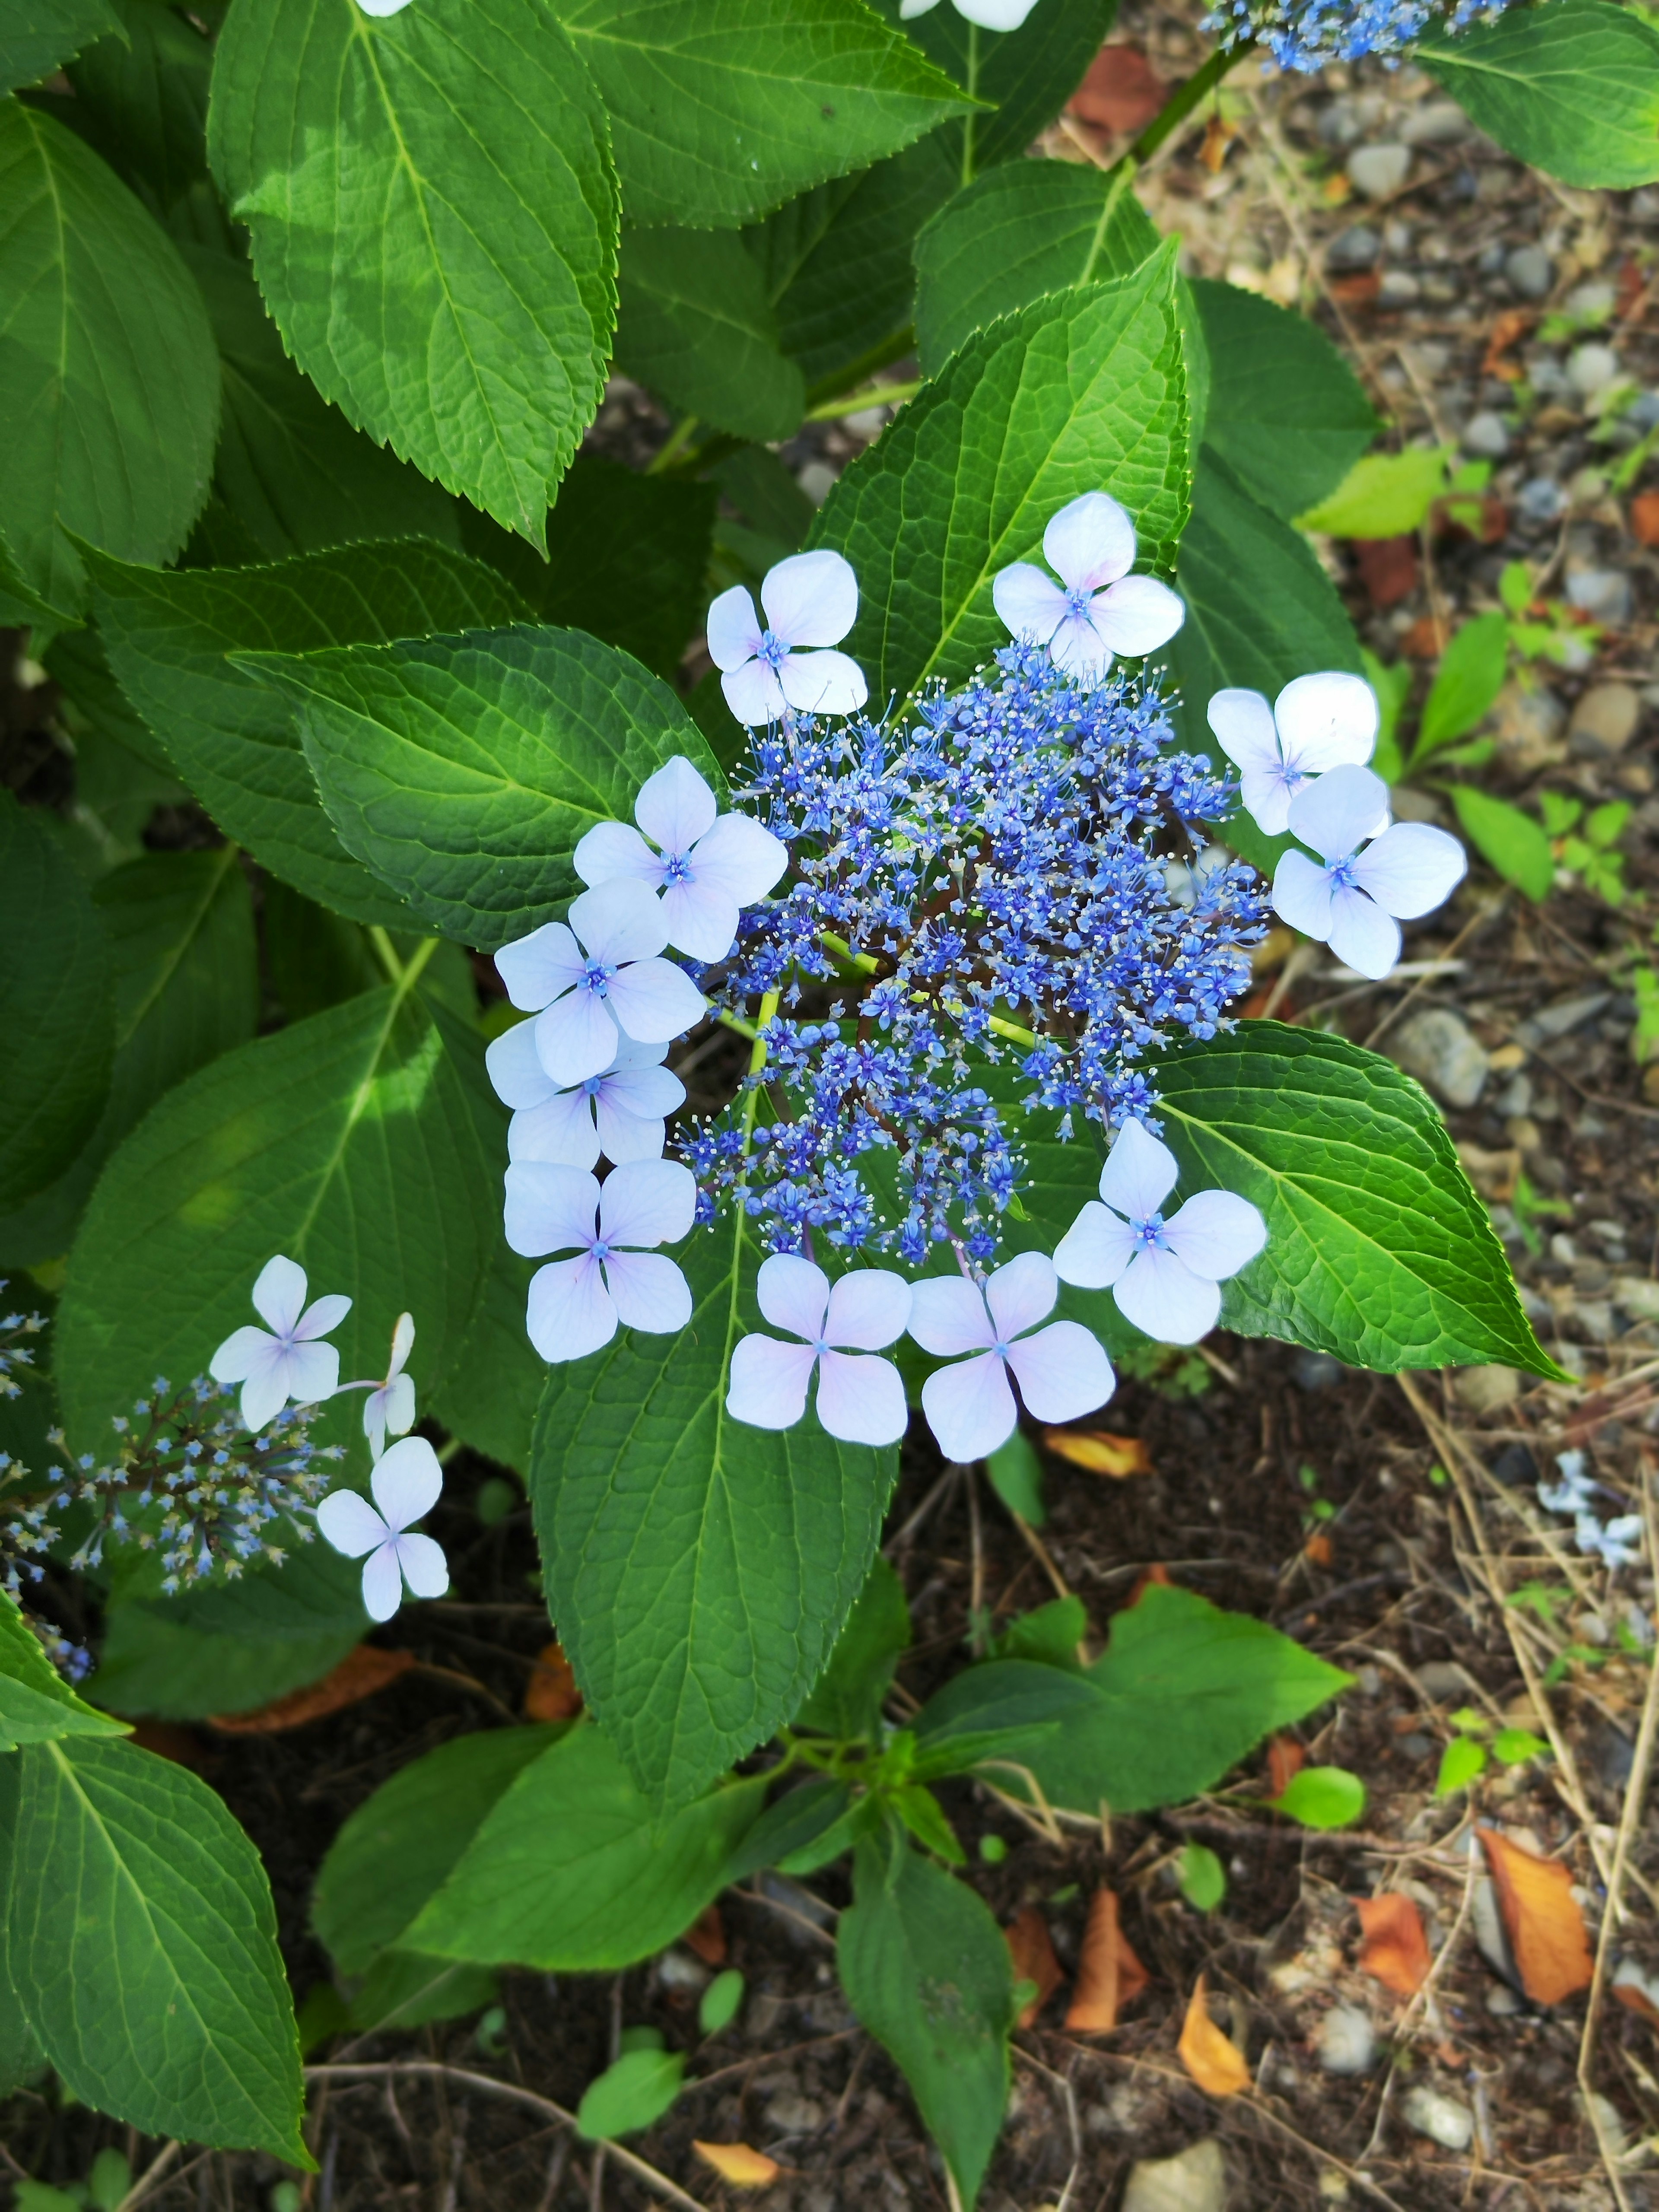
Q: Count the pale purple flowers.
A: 14